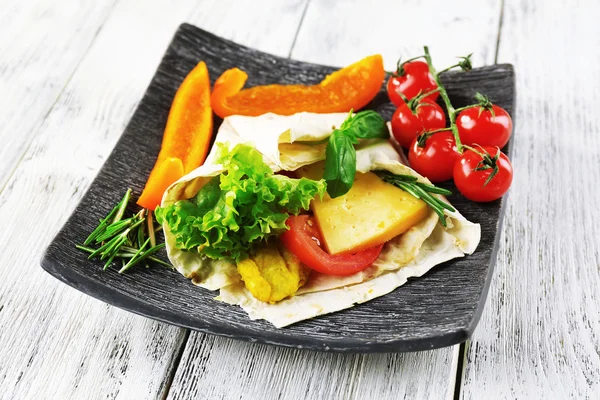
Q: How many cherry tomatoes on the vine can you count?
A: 5